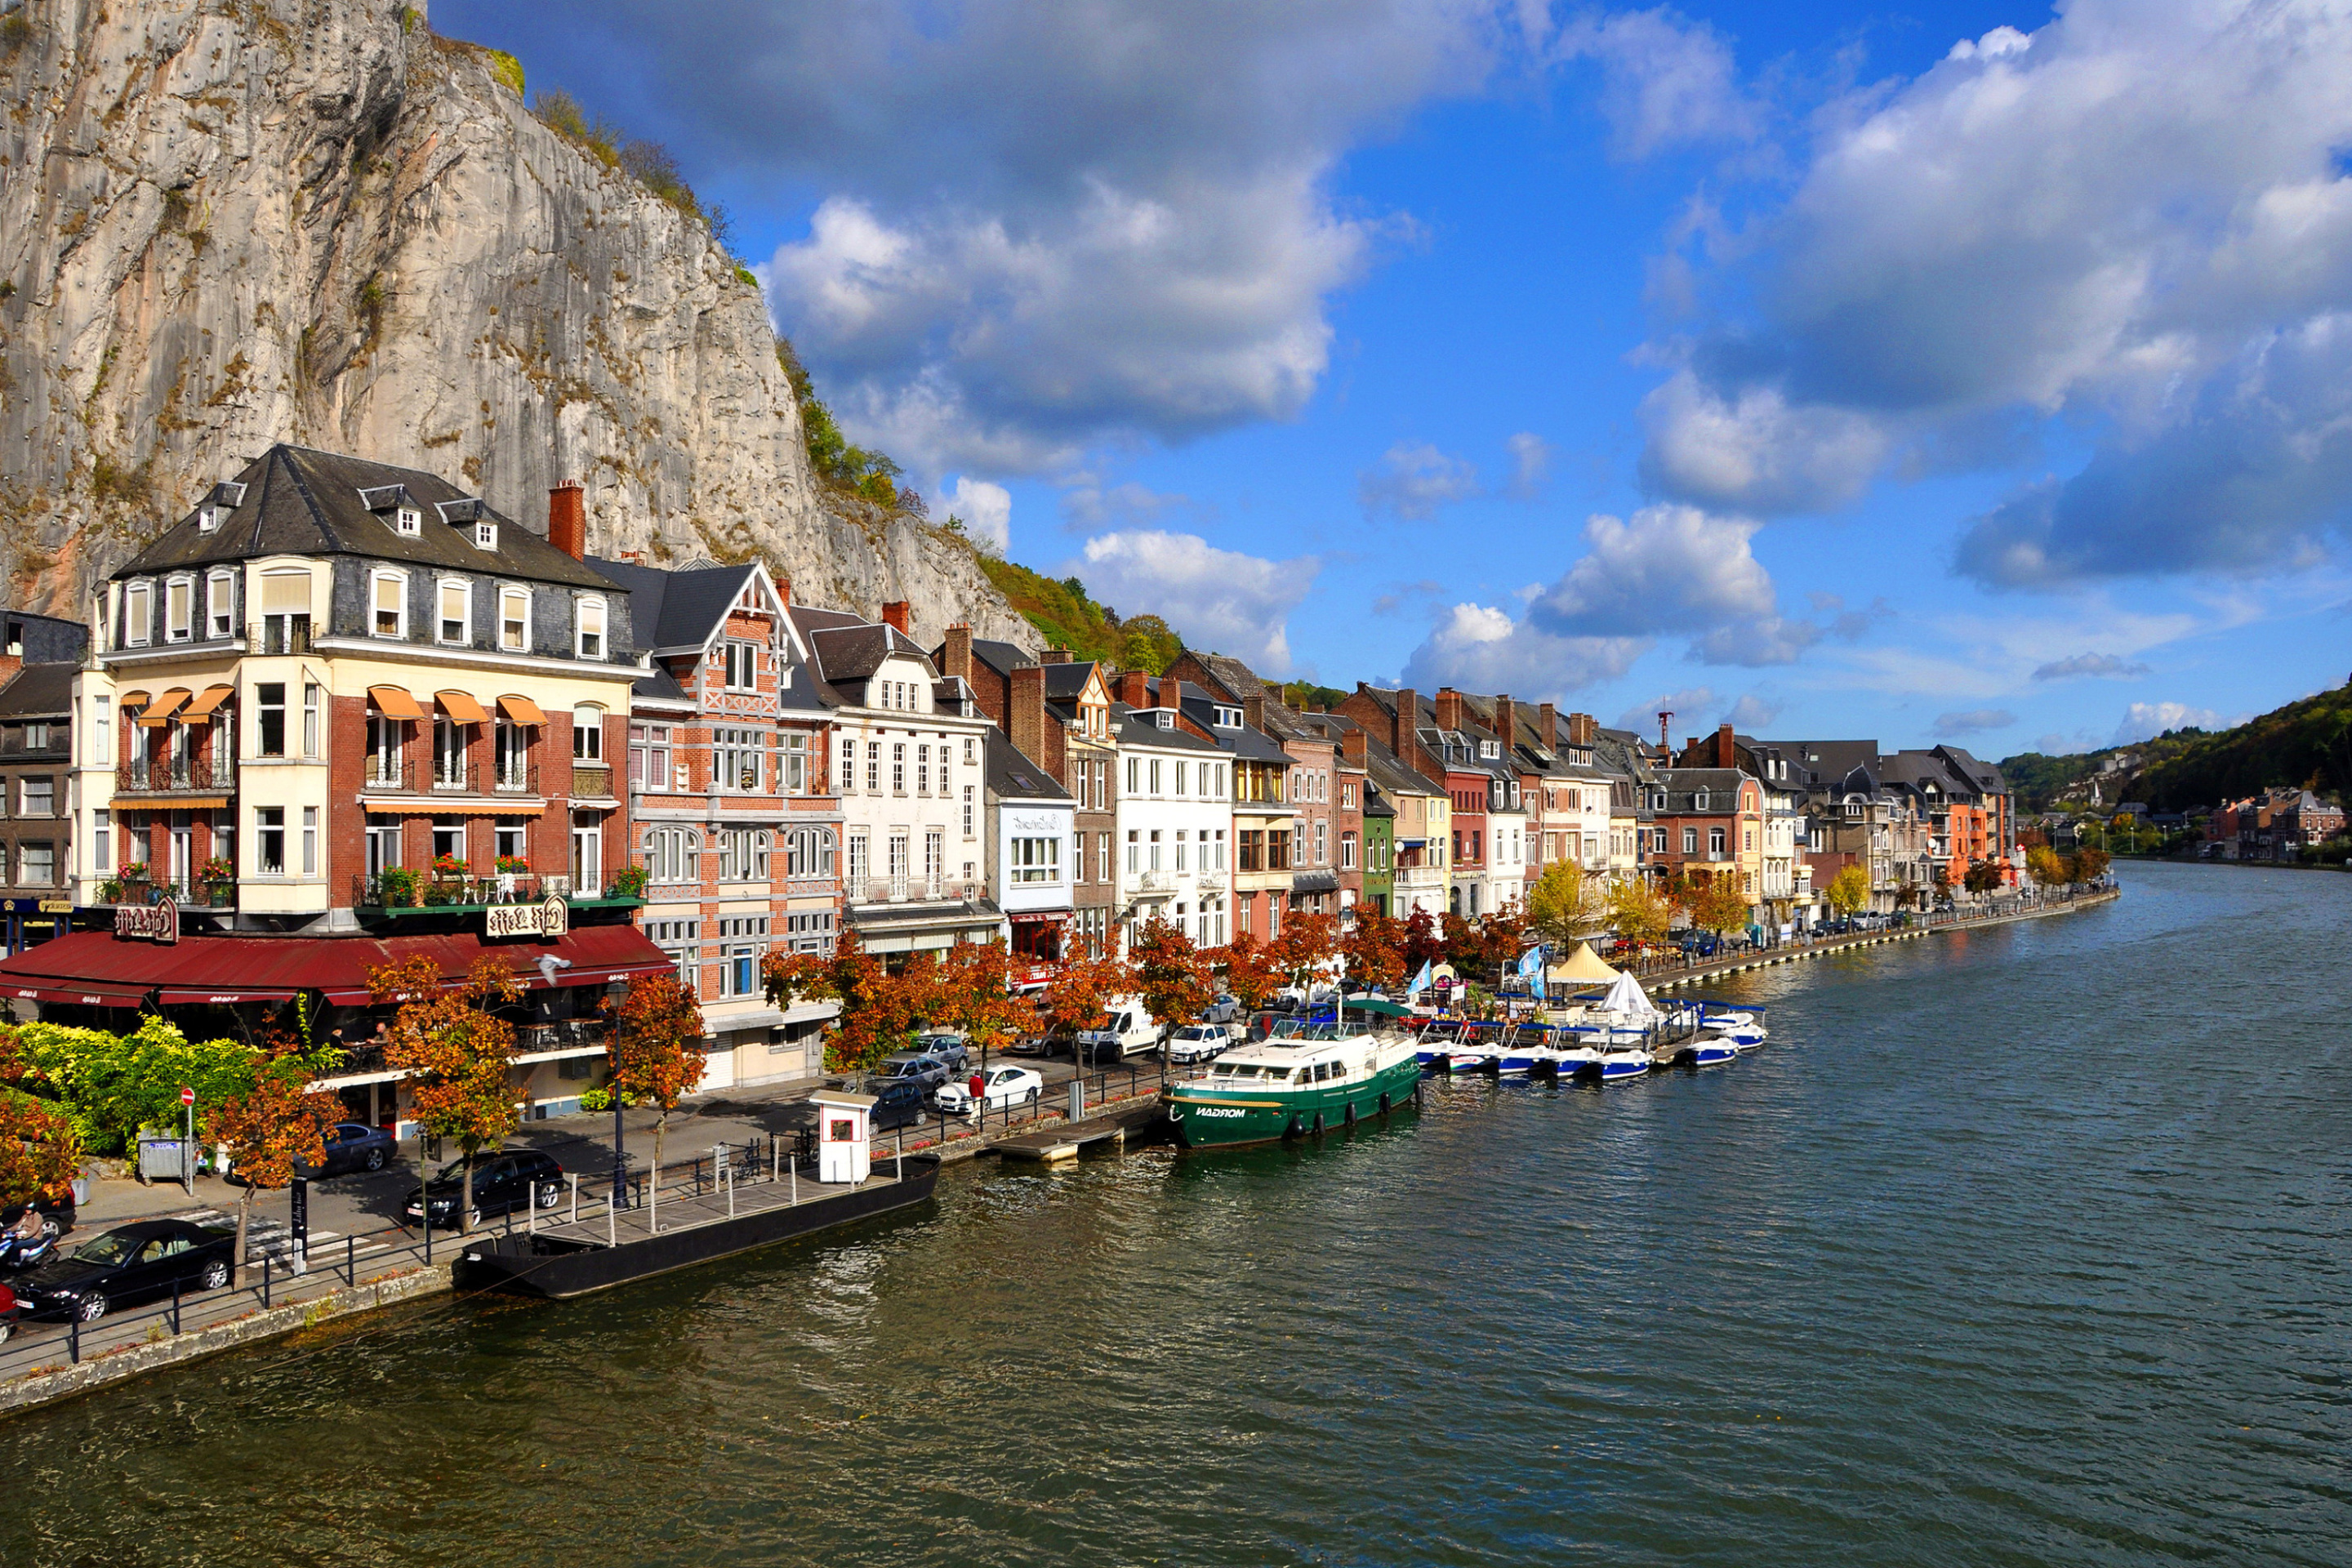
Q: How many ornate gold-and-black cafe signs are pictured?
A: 2